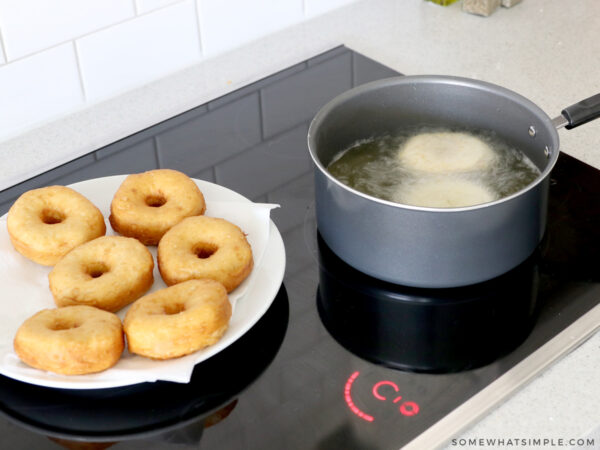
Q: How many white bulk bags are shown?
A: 0